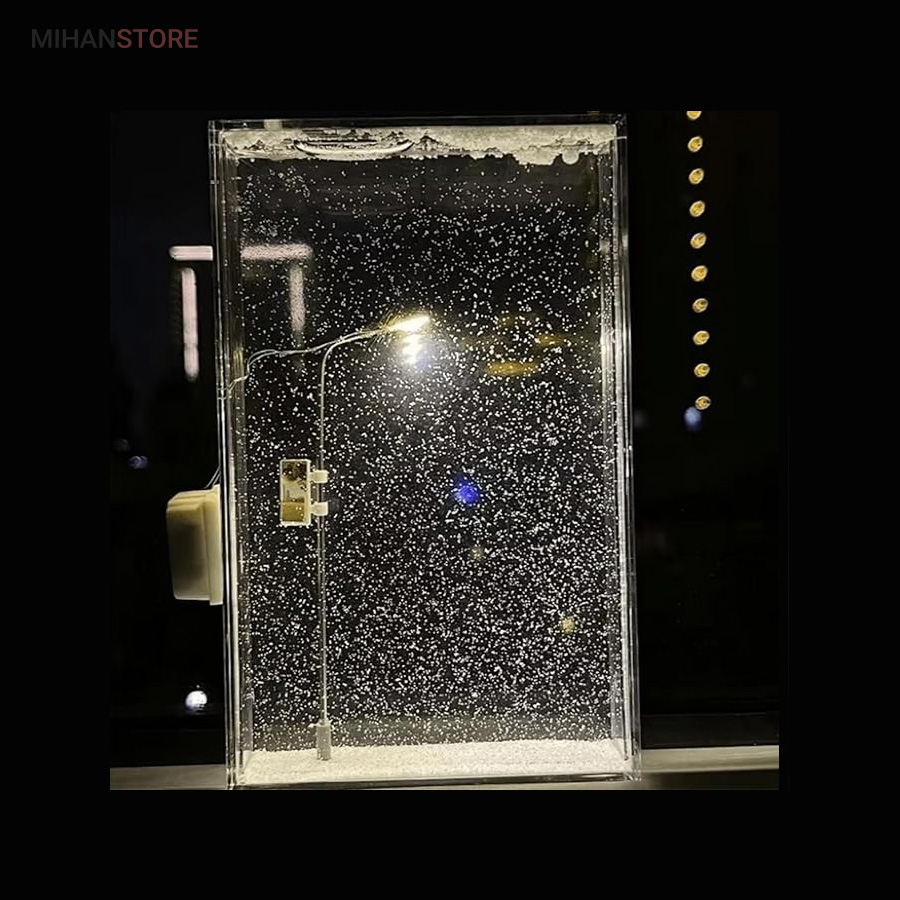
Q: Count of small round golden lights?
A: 10